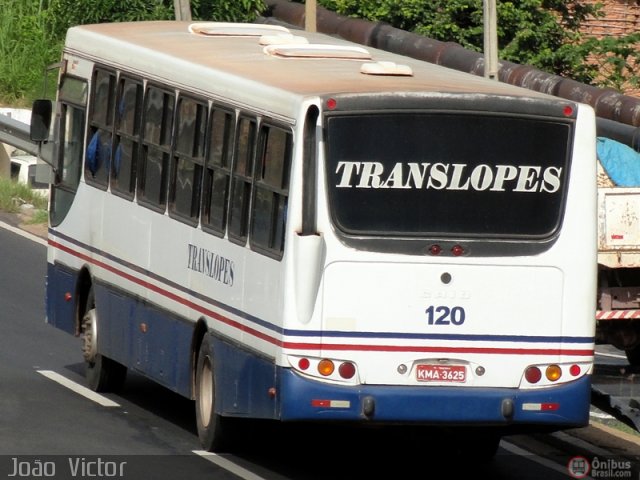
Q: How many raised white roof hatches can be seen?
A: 4